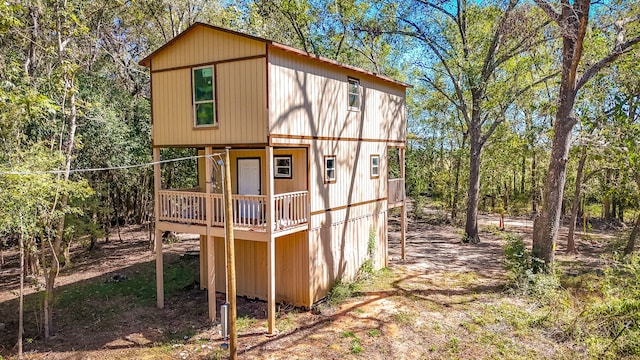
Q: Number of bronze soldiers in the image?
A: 0